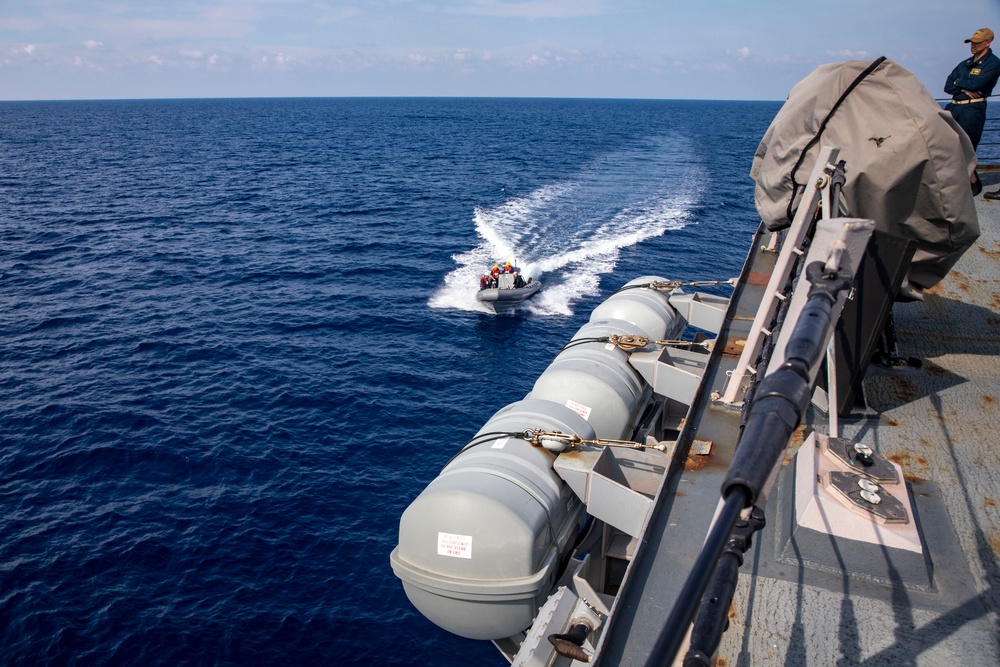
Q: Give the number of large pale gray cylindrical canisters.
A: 3